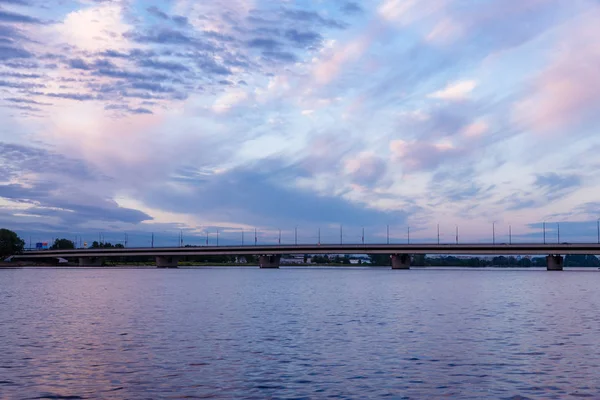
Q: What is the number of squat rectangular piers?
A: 5